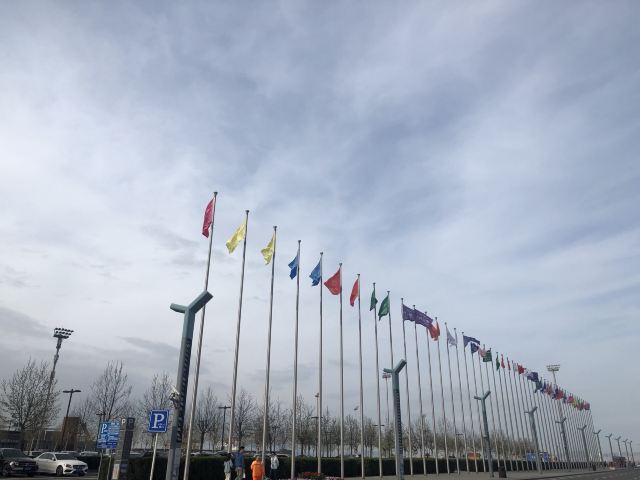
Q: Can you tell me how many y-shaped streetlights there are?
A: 11